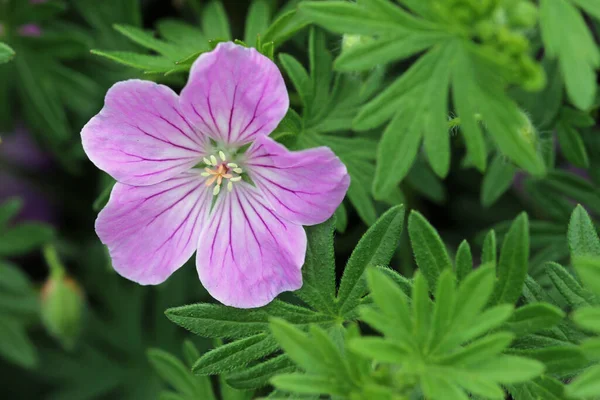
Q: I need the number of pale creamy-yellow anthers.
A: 9